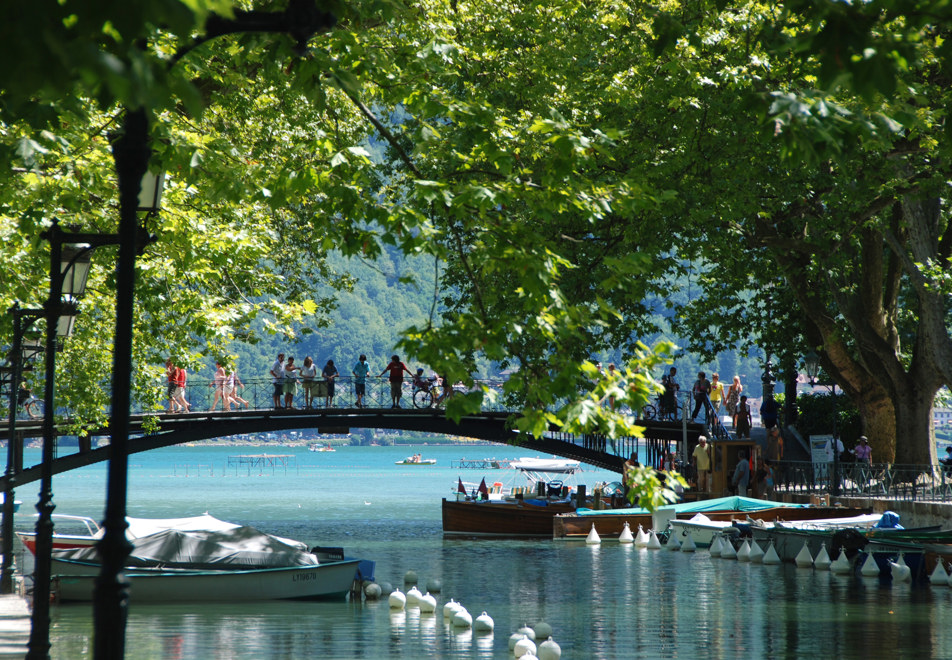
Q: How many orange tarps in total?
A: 0